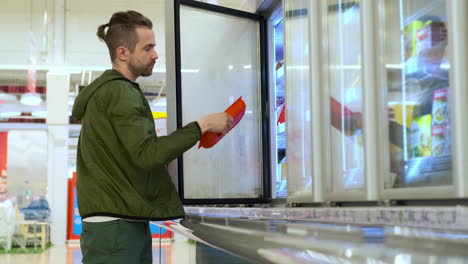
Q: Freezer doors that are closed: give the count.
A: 3